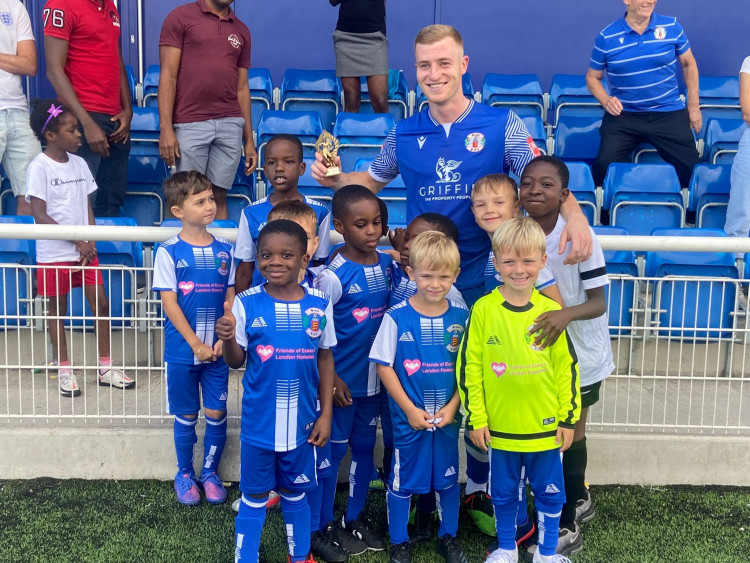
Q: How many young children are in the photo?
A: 11